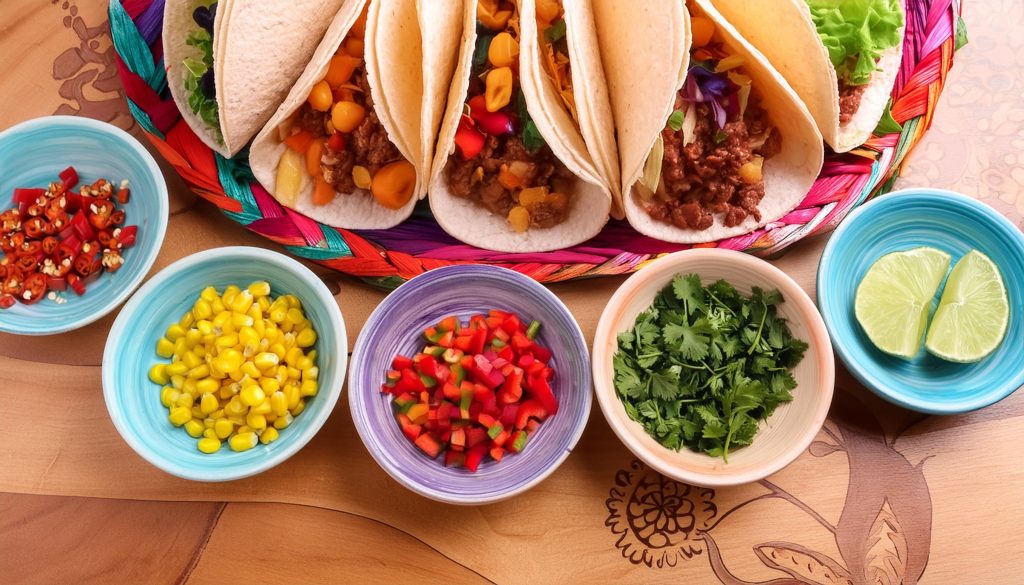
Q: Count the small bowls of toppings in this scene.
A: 5